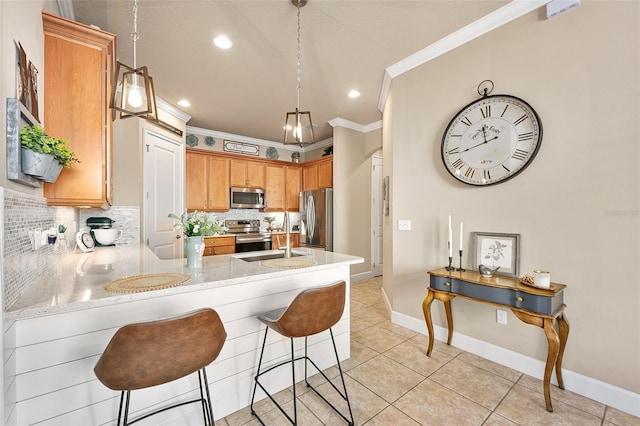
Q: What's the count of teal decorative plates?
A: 3